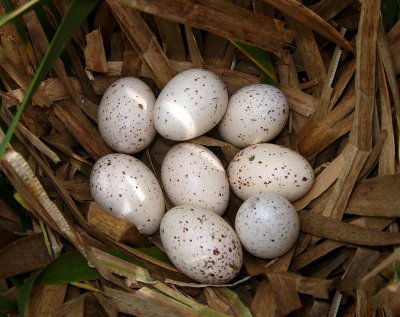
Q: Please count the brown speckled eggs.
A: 8